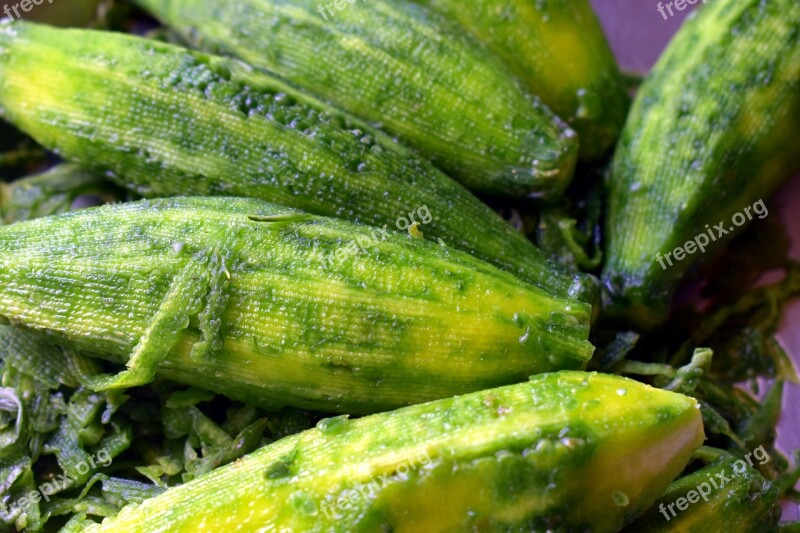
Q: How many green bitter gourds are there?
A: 7